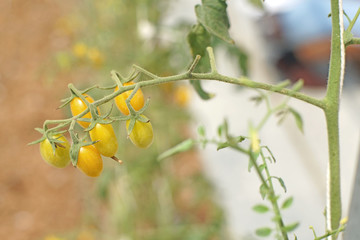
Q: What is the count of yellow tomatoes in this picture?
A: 6